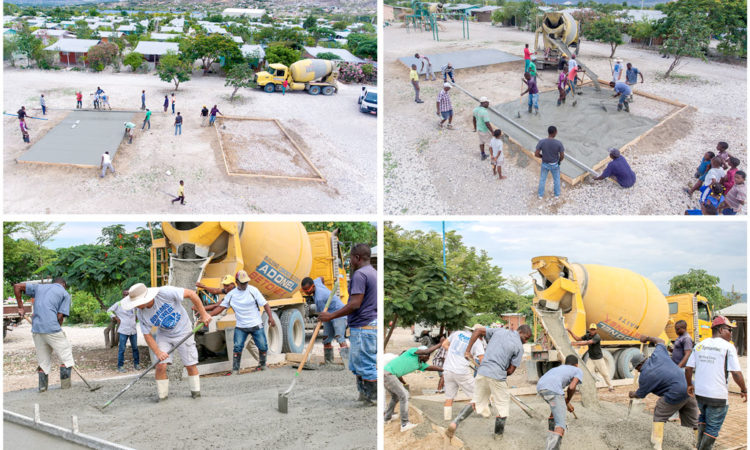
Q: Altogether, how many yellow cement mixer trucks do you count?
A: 4